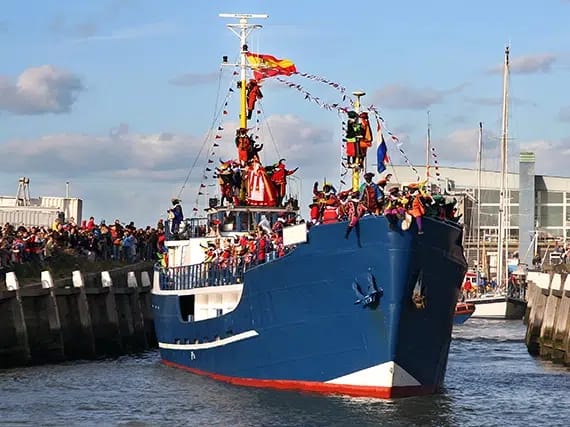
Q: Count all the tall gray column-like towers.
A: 1